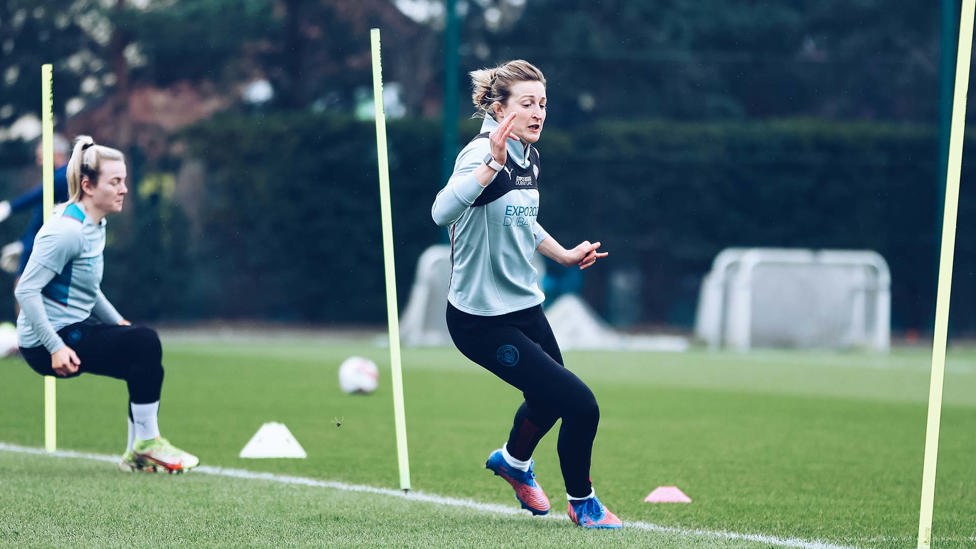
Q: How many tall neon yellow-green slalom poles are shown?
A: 3